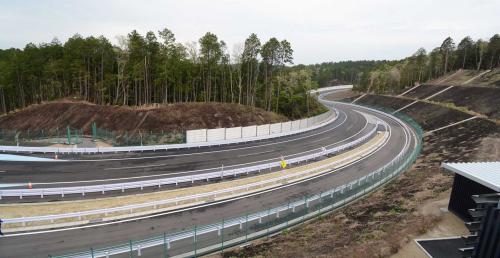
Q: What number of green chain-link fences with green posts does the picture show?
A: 2